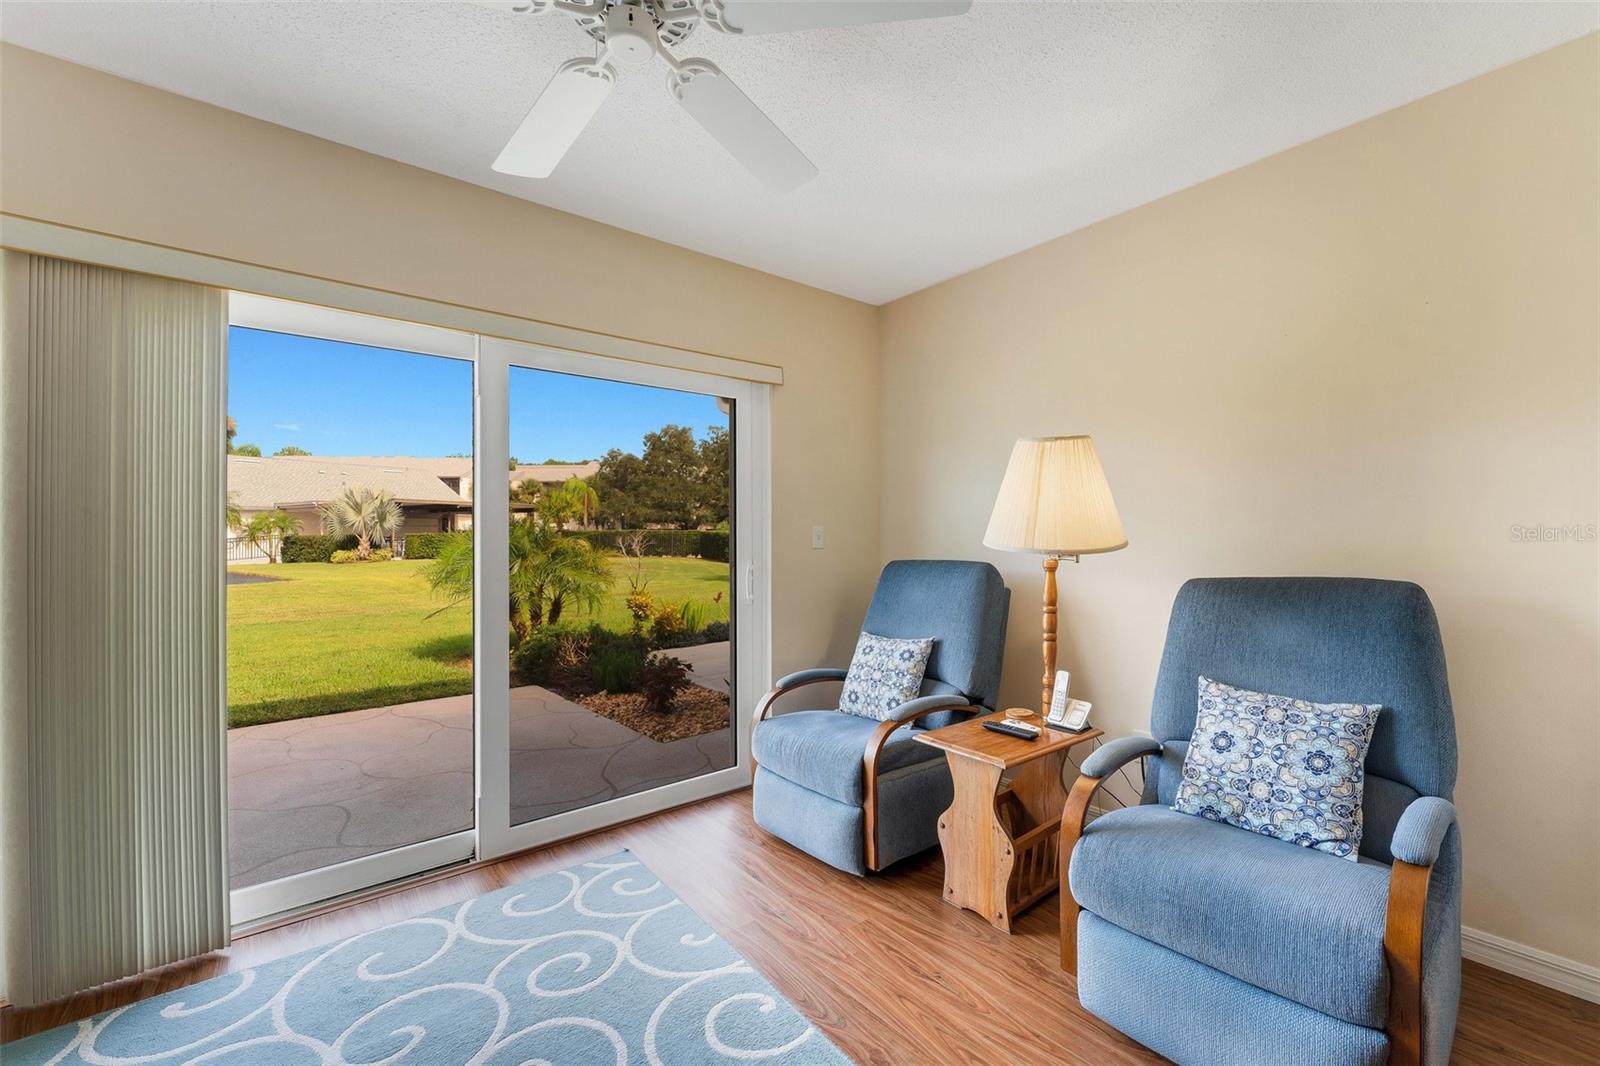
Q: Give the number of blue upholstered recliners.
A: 2